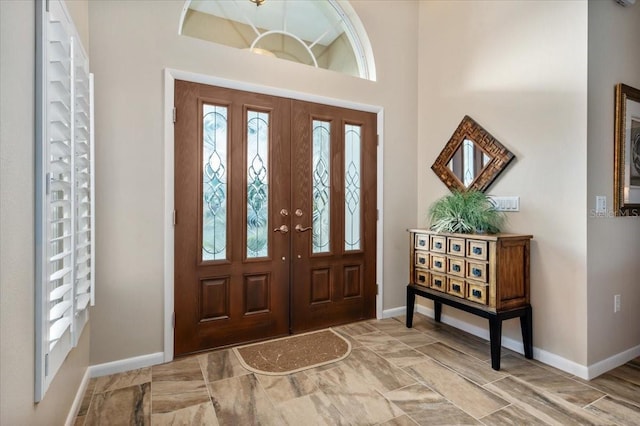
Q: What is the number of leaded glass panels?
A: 4